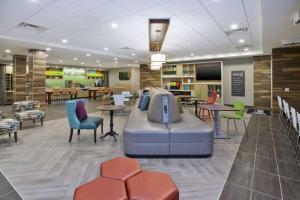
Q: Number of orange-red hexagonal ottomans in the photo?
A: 3